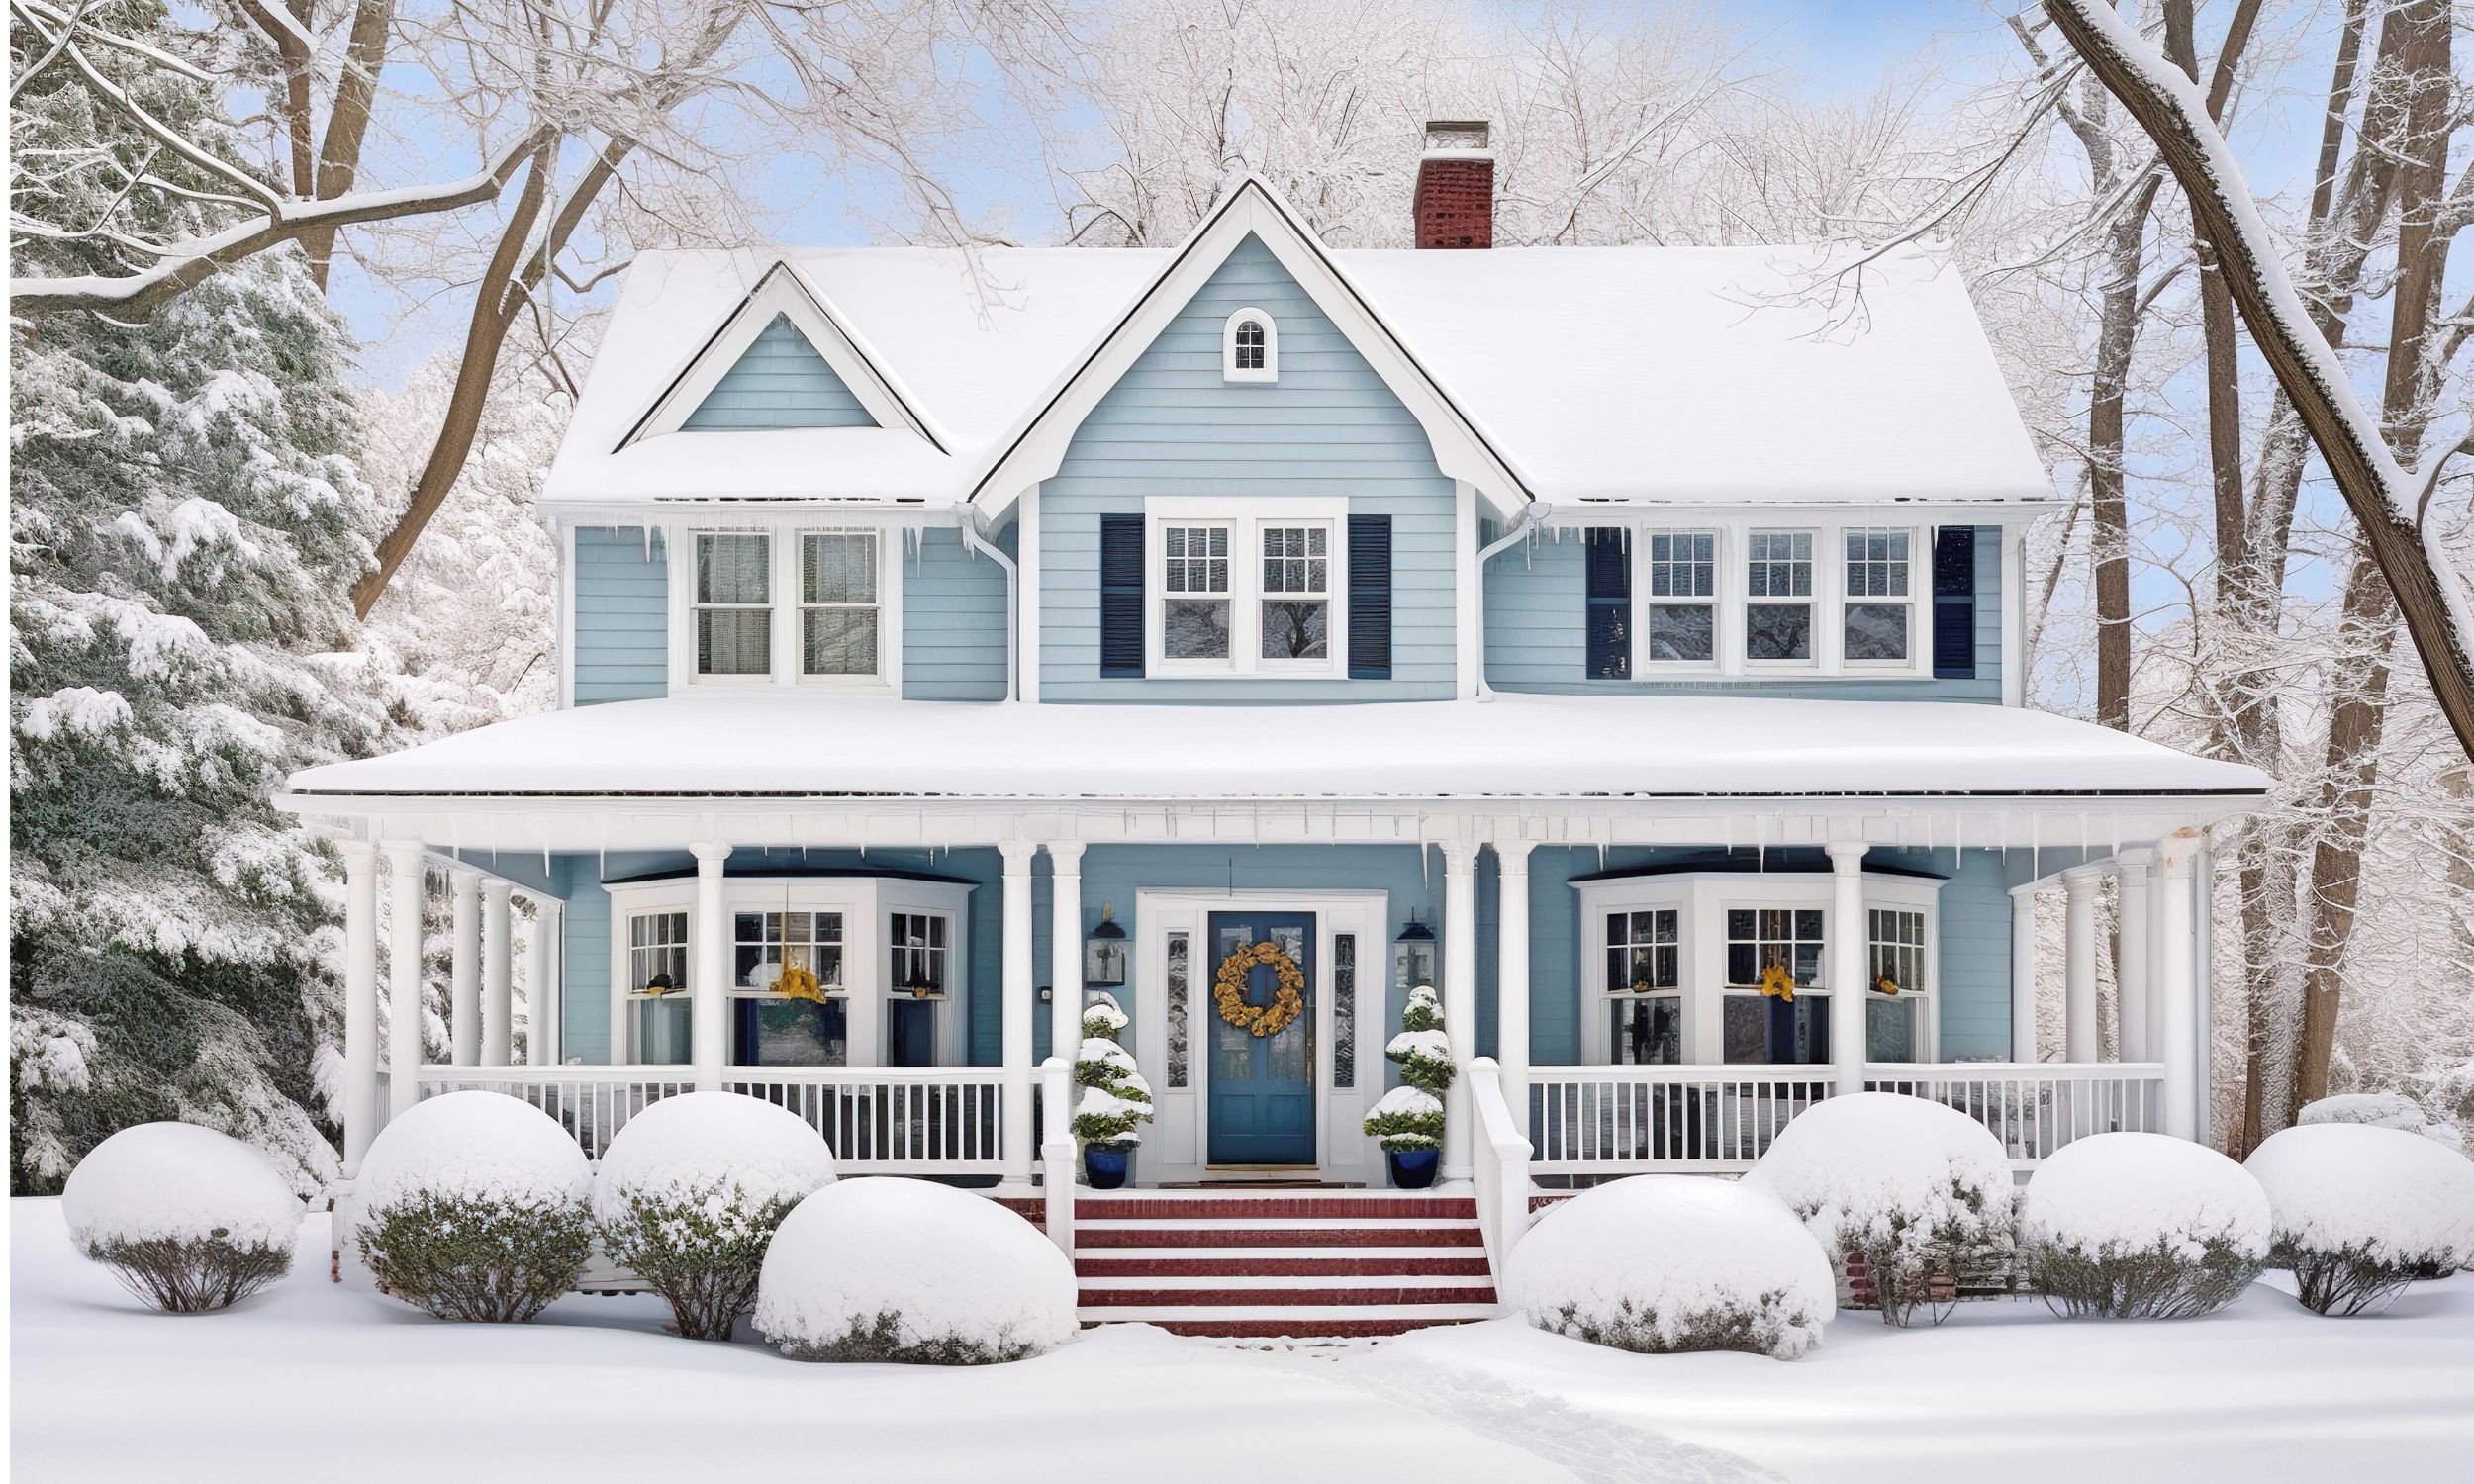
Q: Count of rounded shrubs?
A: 8